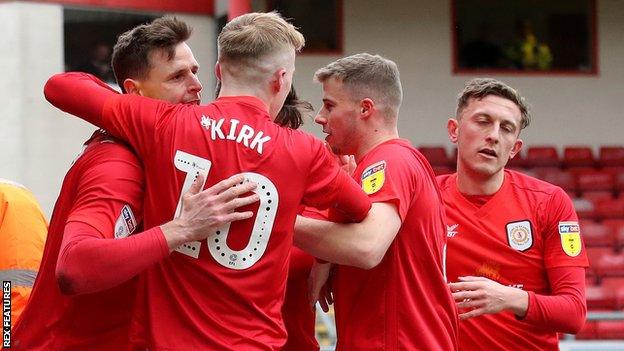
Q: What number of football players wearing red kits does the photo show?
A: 5